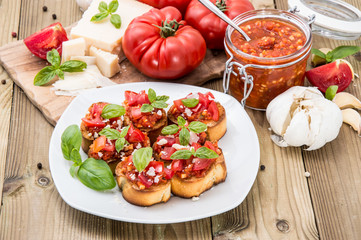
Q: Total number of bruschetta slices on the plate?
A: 7